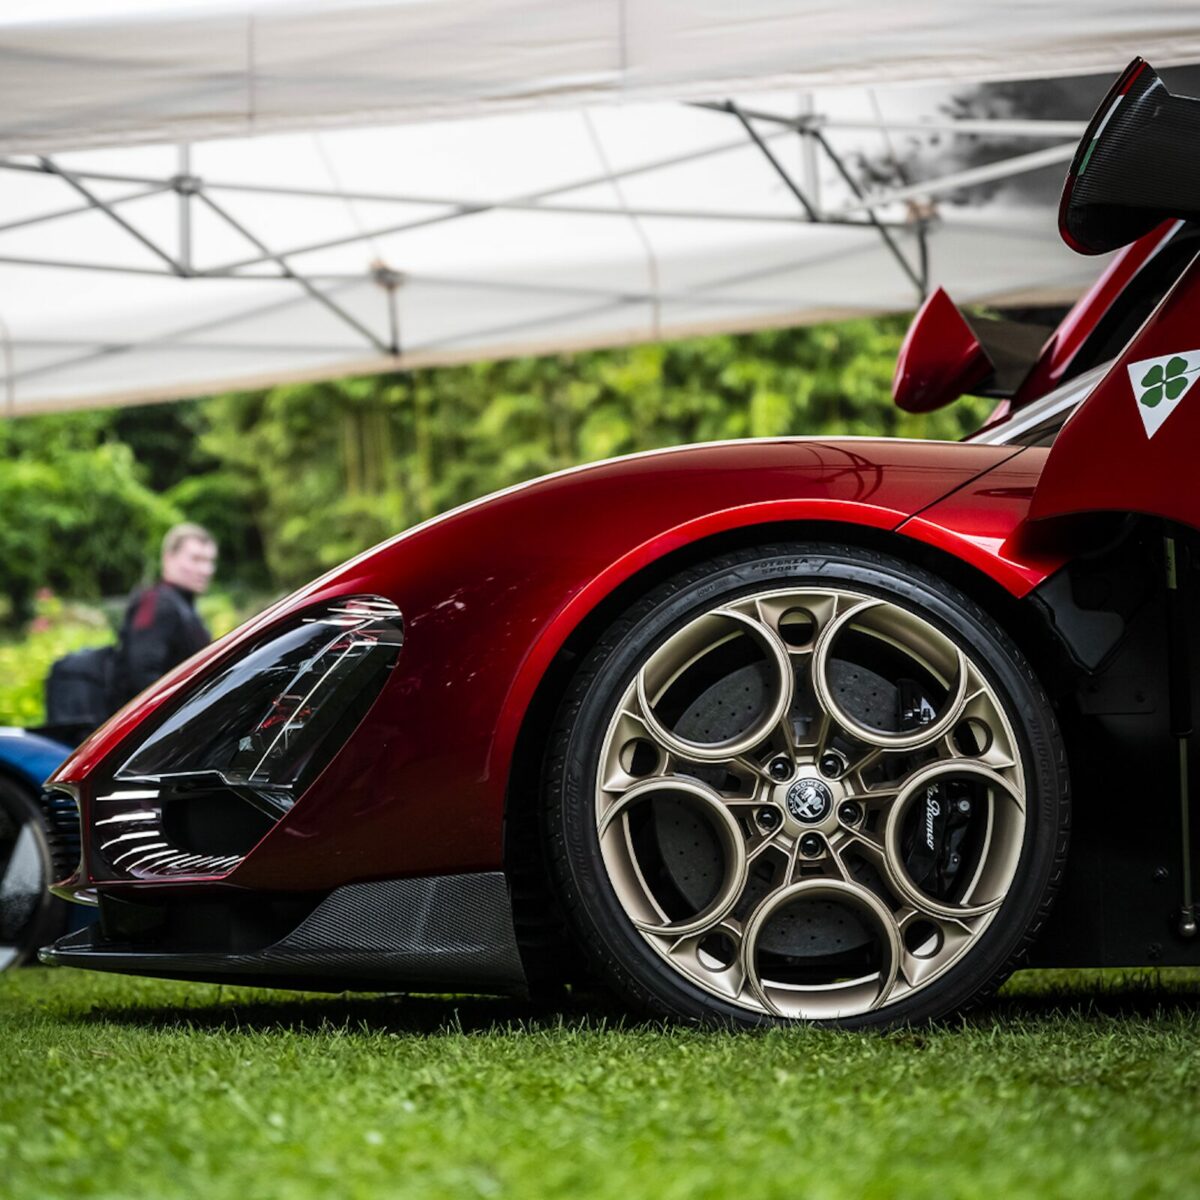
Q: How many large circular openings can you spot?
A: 5